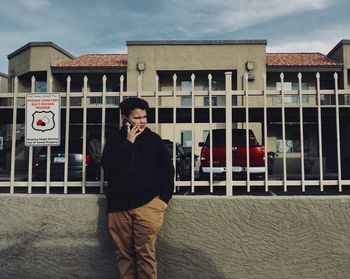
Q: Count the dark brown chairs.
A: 0